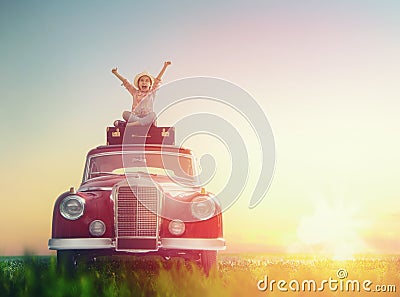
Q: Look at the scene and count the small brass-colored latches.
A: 2